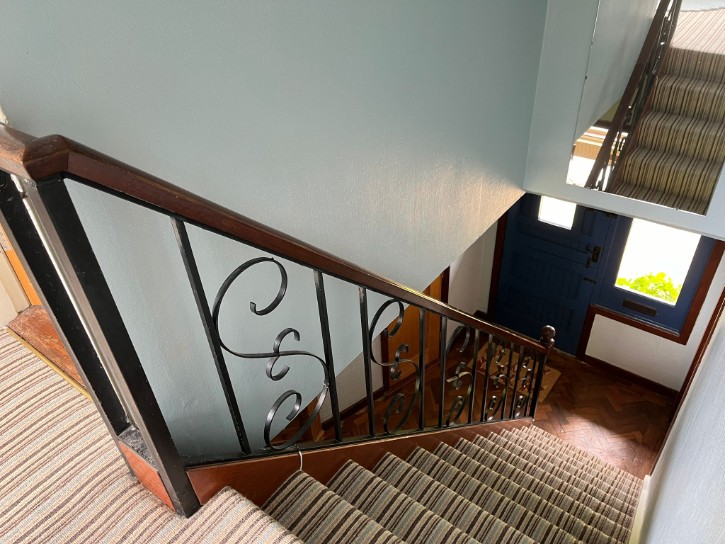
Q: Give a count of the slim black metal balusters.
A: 10